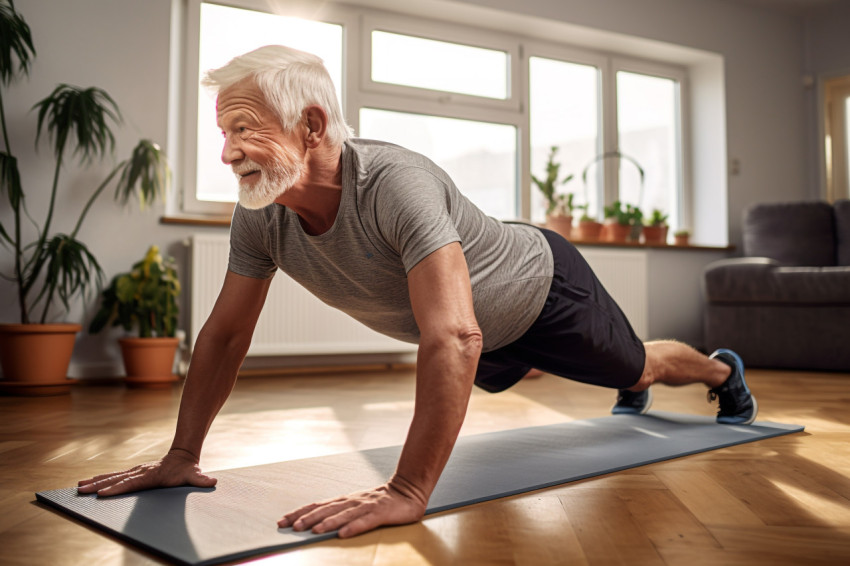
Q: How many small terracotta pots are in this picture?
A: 5